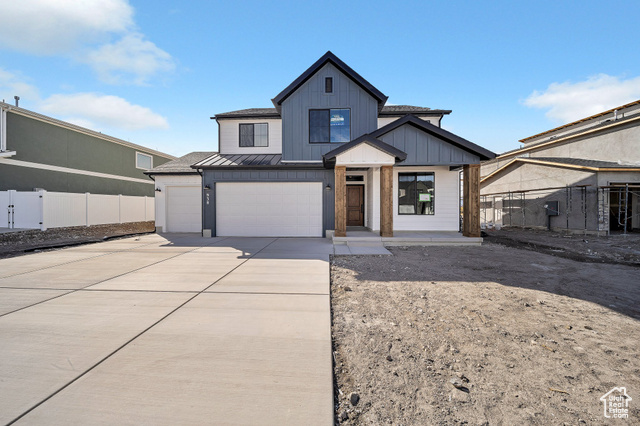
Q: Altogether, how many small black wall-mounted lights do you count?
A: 3